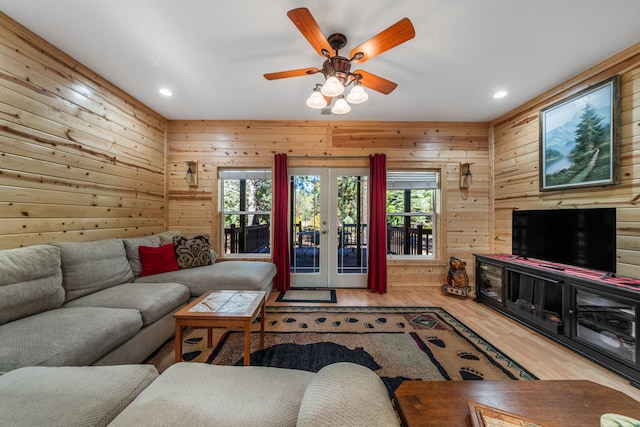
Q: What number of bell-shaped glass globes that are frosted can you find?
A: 4